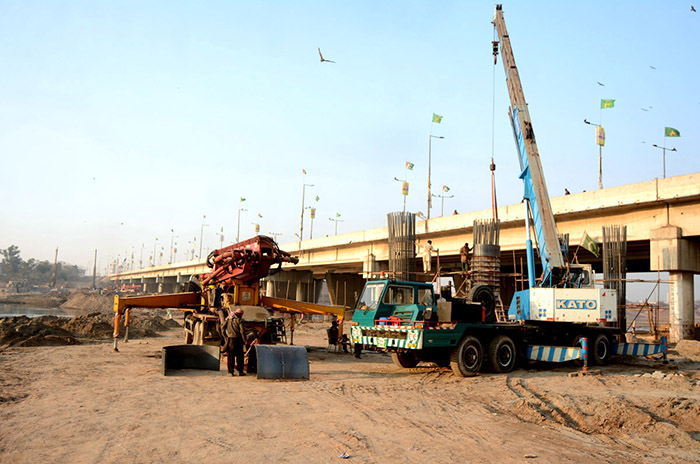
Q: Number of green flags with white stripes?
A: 1